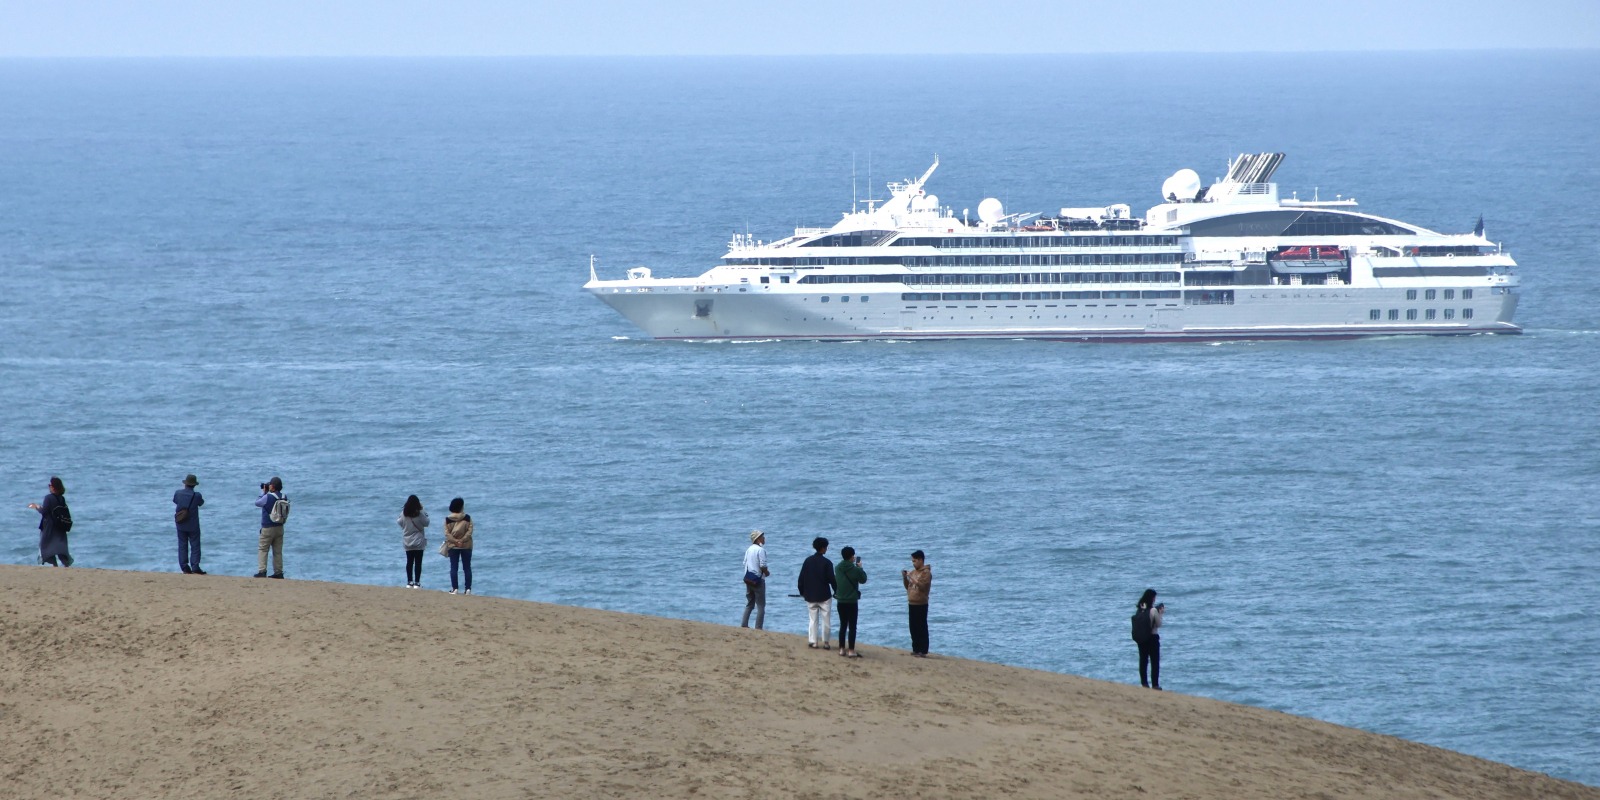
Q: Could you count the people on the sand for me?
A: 10